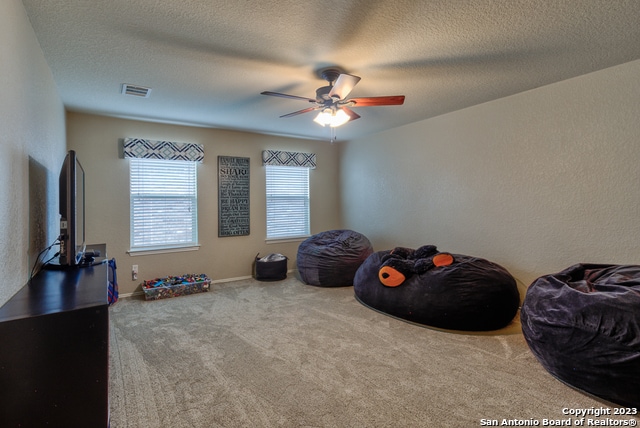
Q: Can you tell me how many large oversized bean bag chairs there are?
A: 3